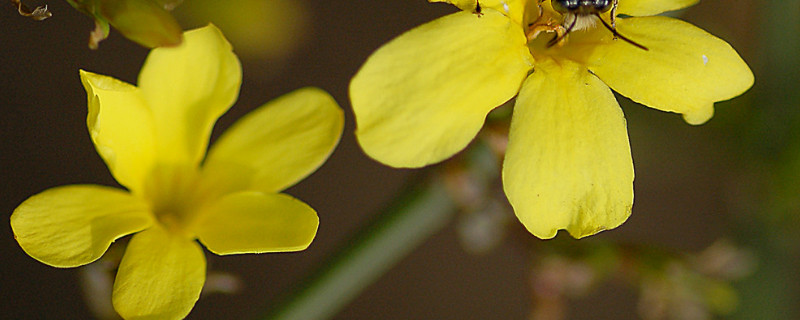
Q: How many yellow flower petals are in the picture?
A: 11